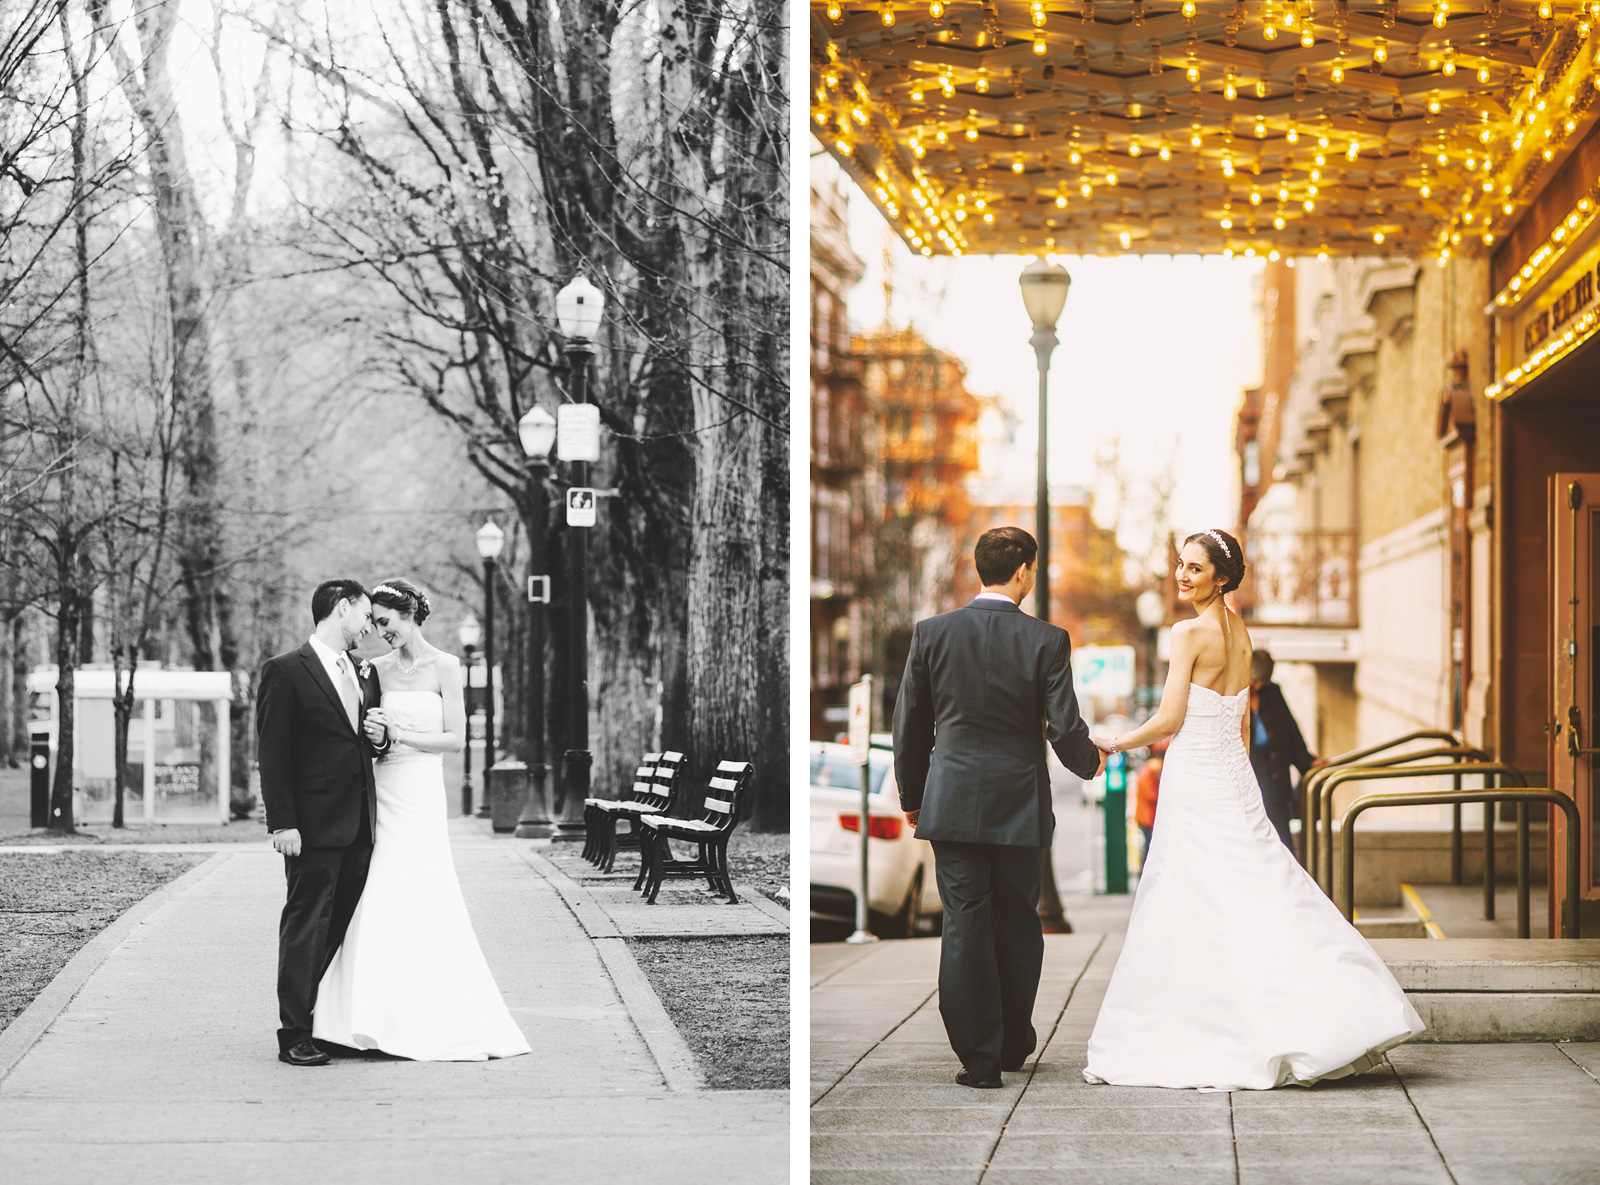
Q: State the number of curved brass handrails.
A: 4